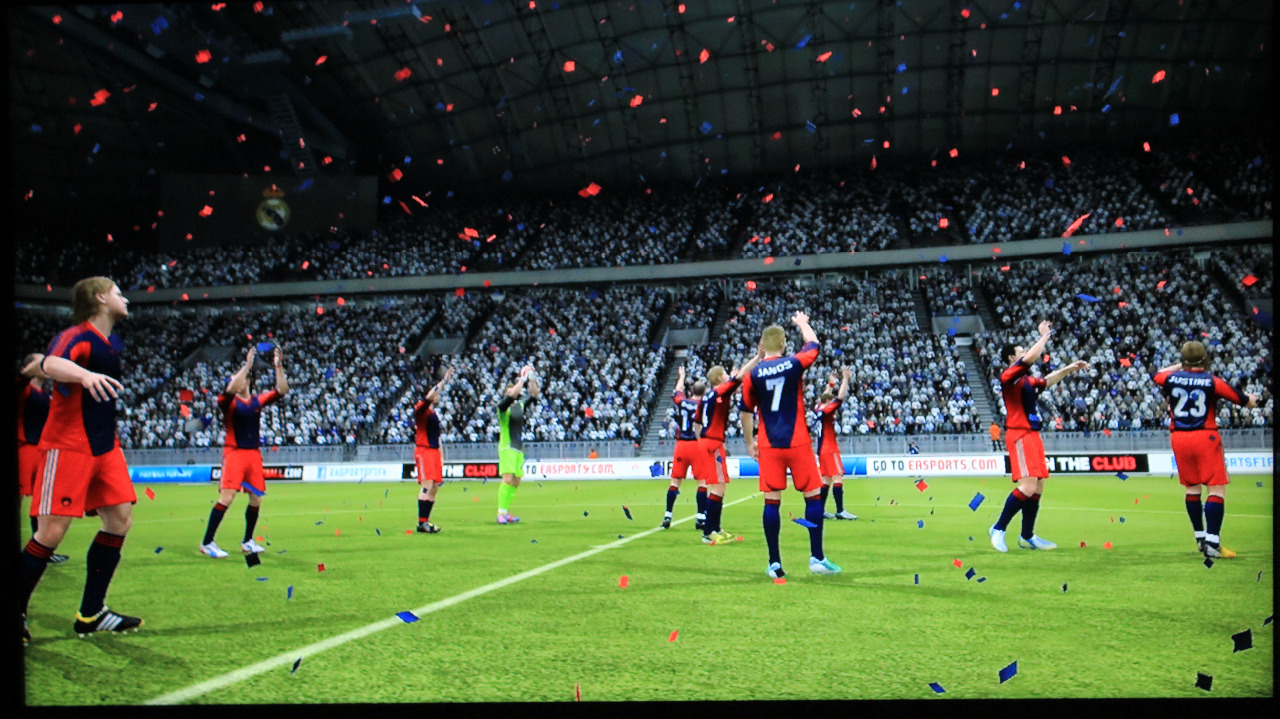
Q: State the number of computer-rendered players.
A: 11